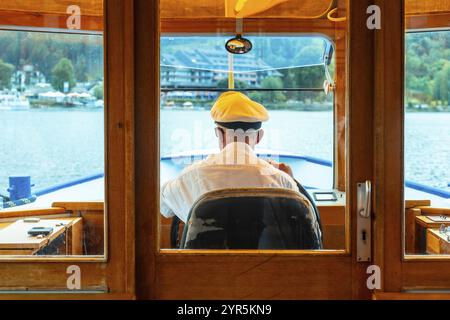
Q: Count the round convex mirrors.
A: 1